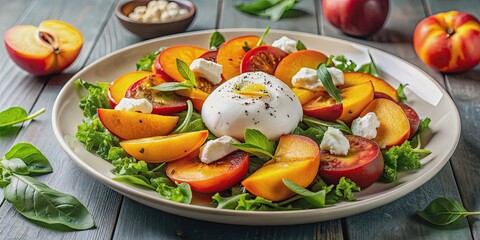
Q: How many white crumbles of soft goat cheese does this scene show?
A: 7